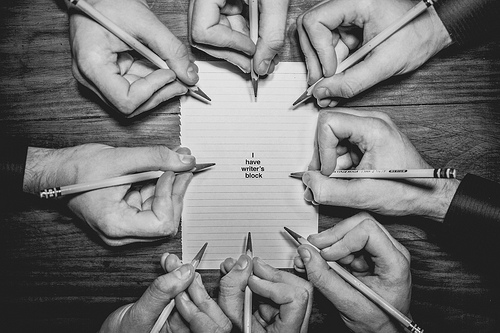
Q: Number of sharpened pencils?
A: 8